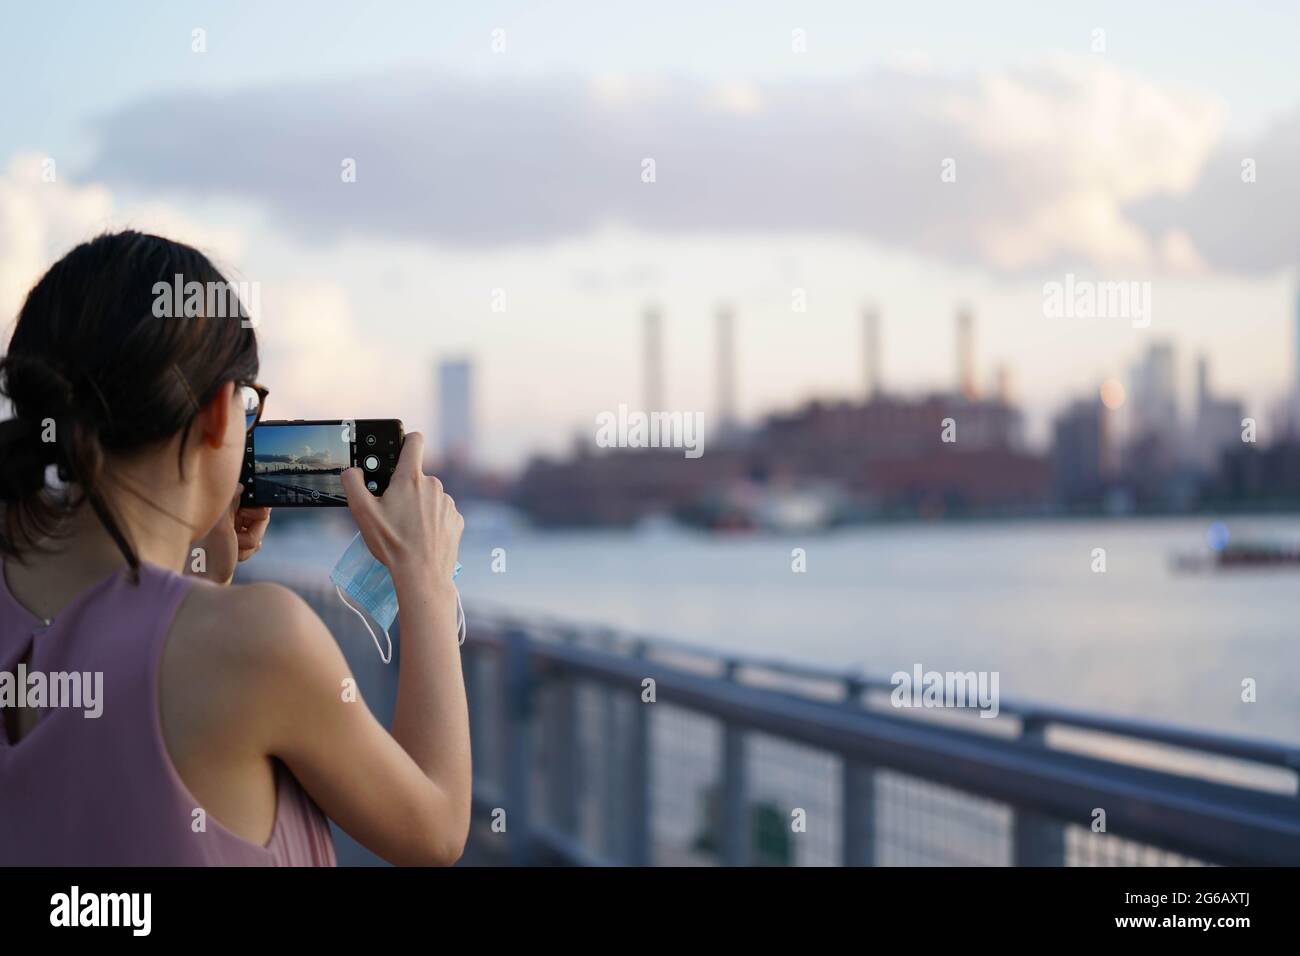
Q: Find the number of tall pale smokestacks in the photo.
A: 4